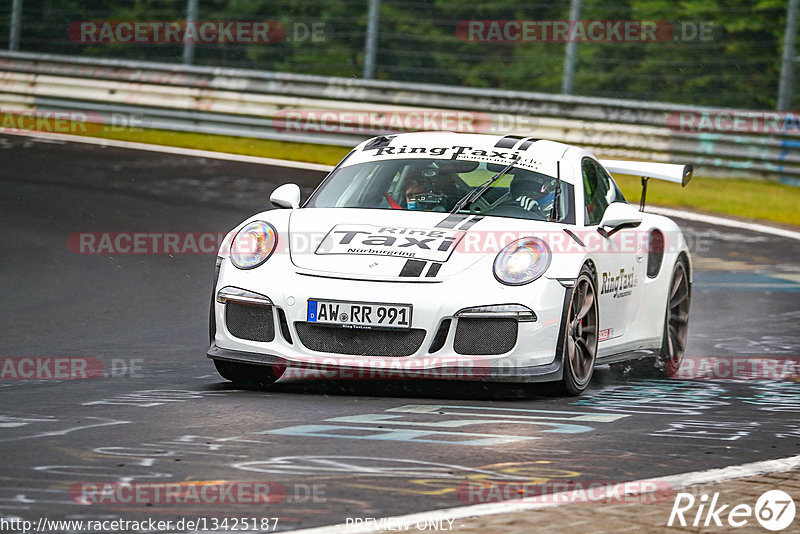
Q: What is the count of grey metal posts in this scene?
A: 5